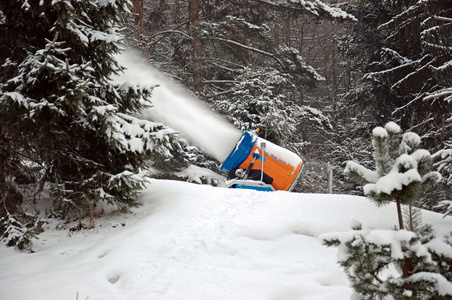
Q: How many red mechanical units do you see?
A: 1